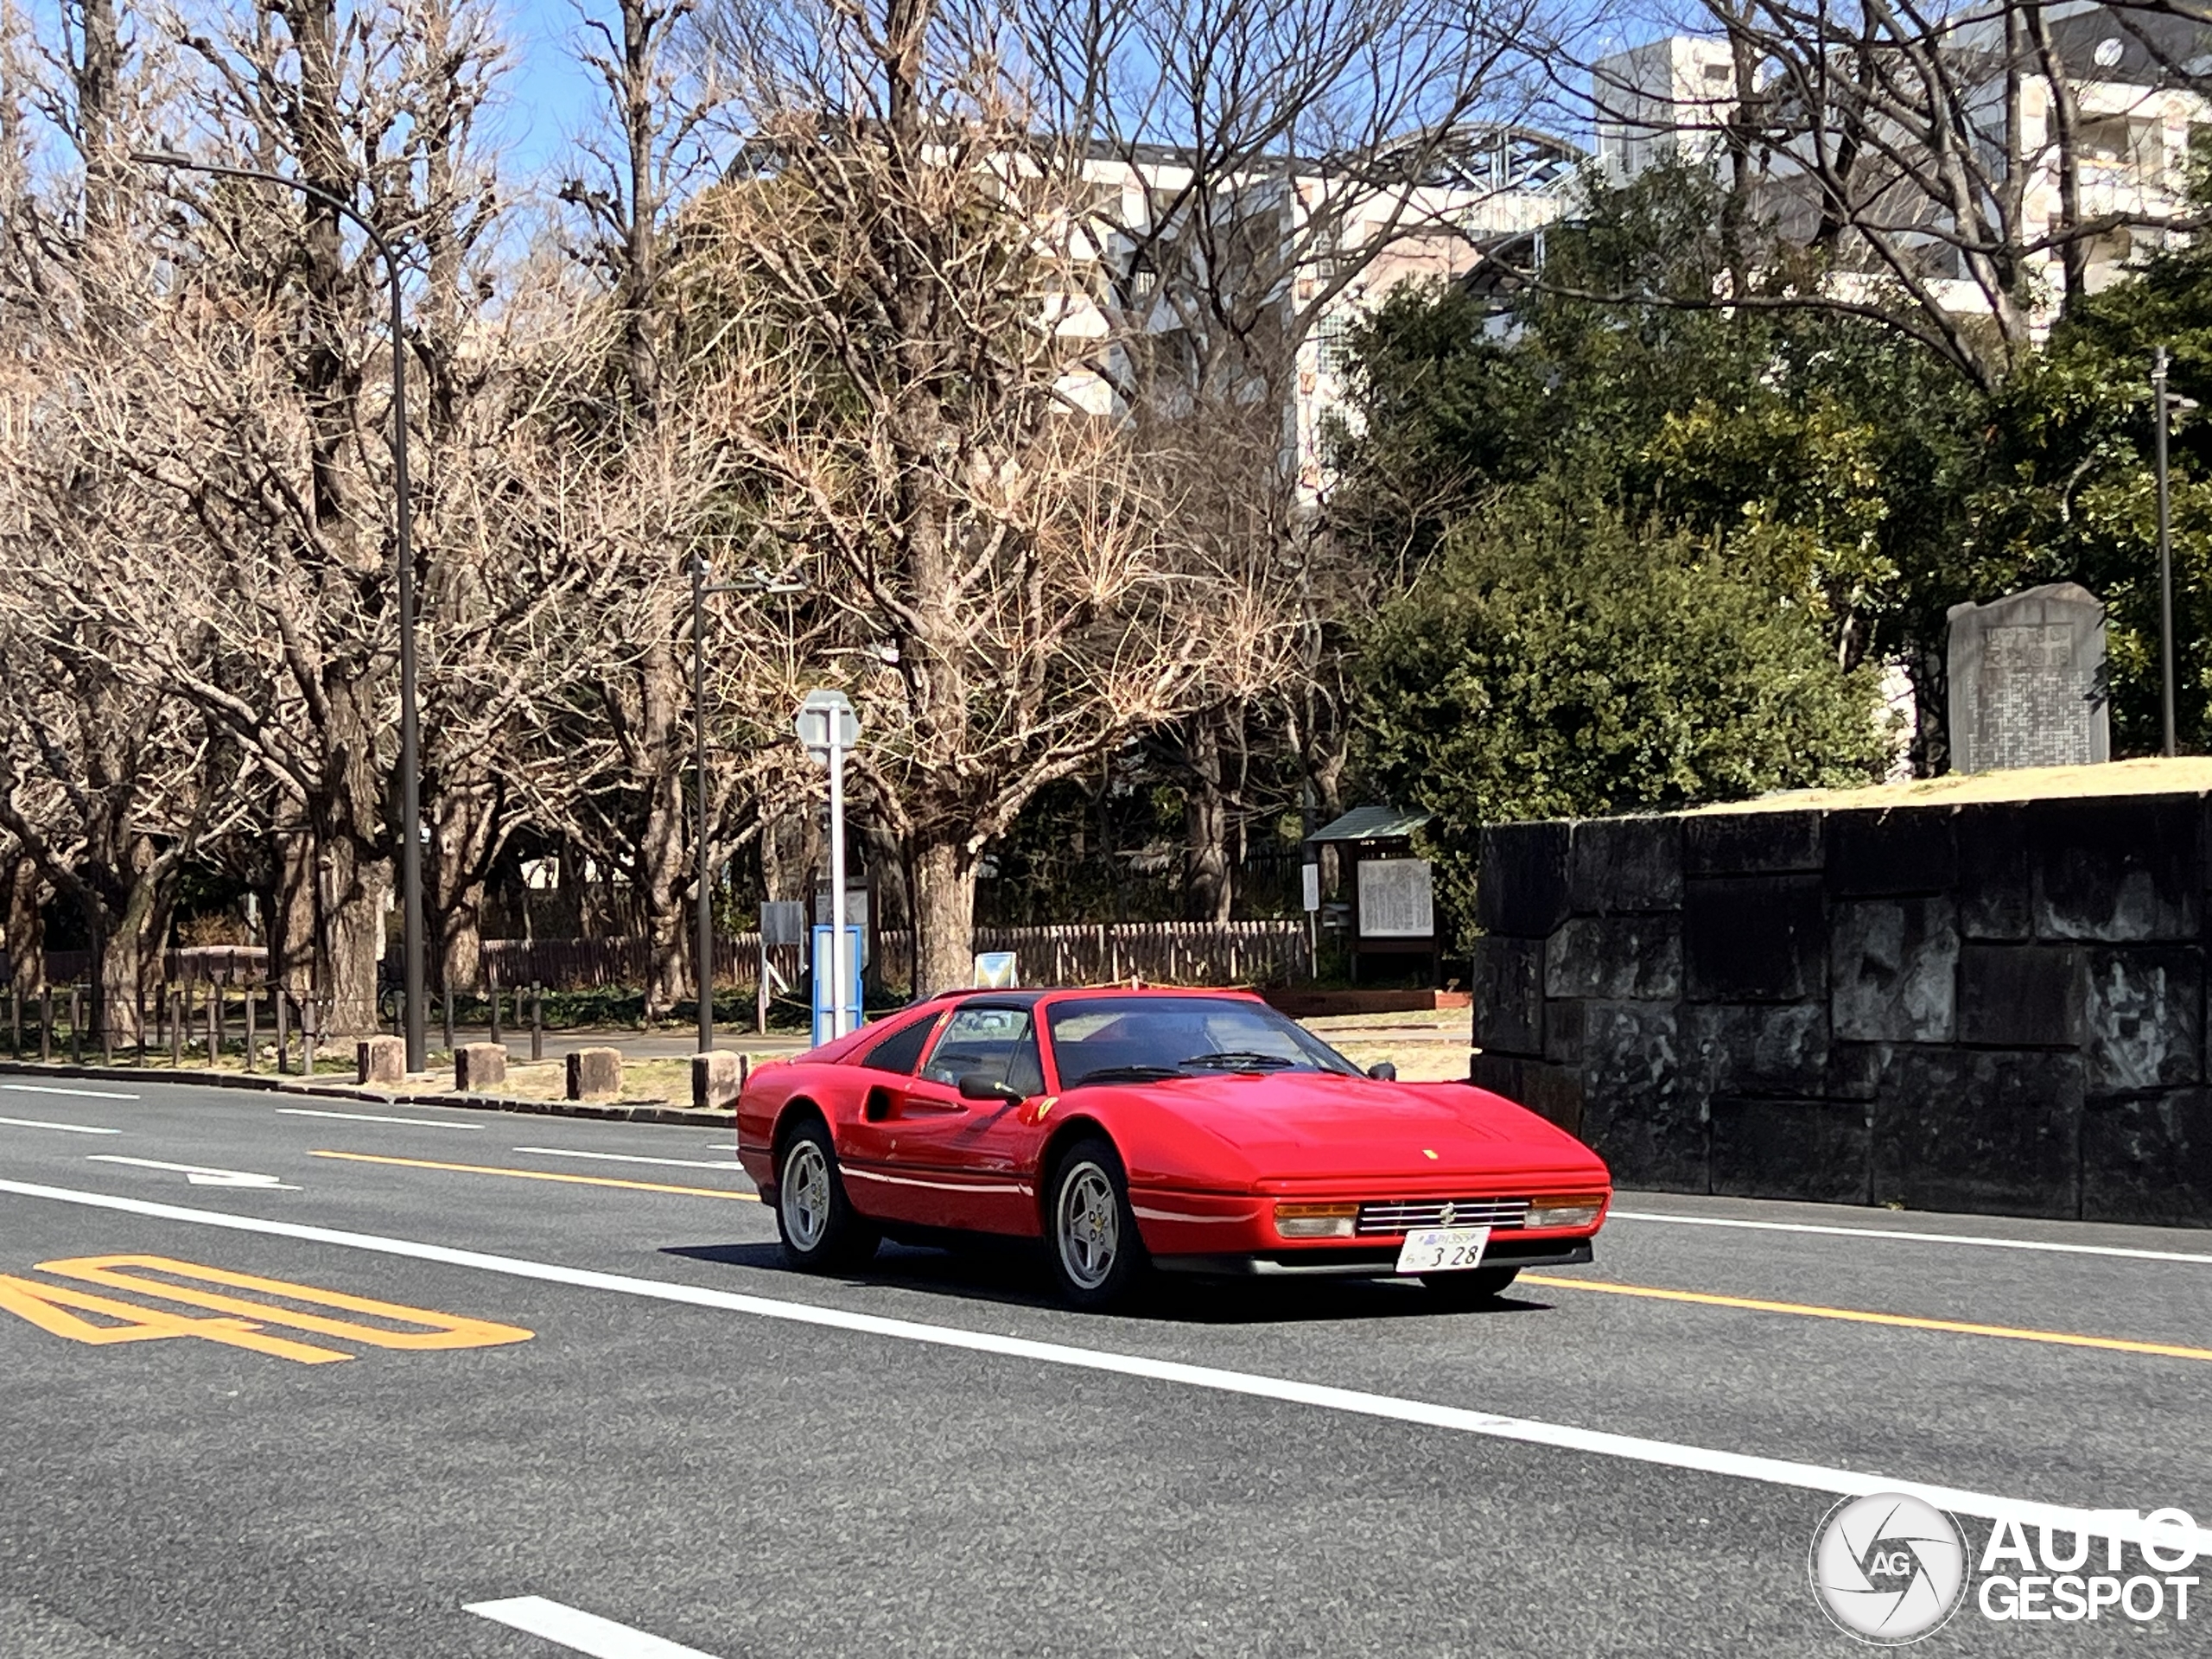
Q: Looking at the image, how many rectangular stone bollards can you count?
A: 4